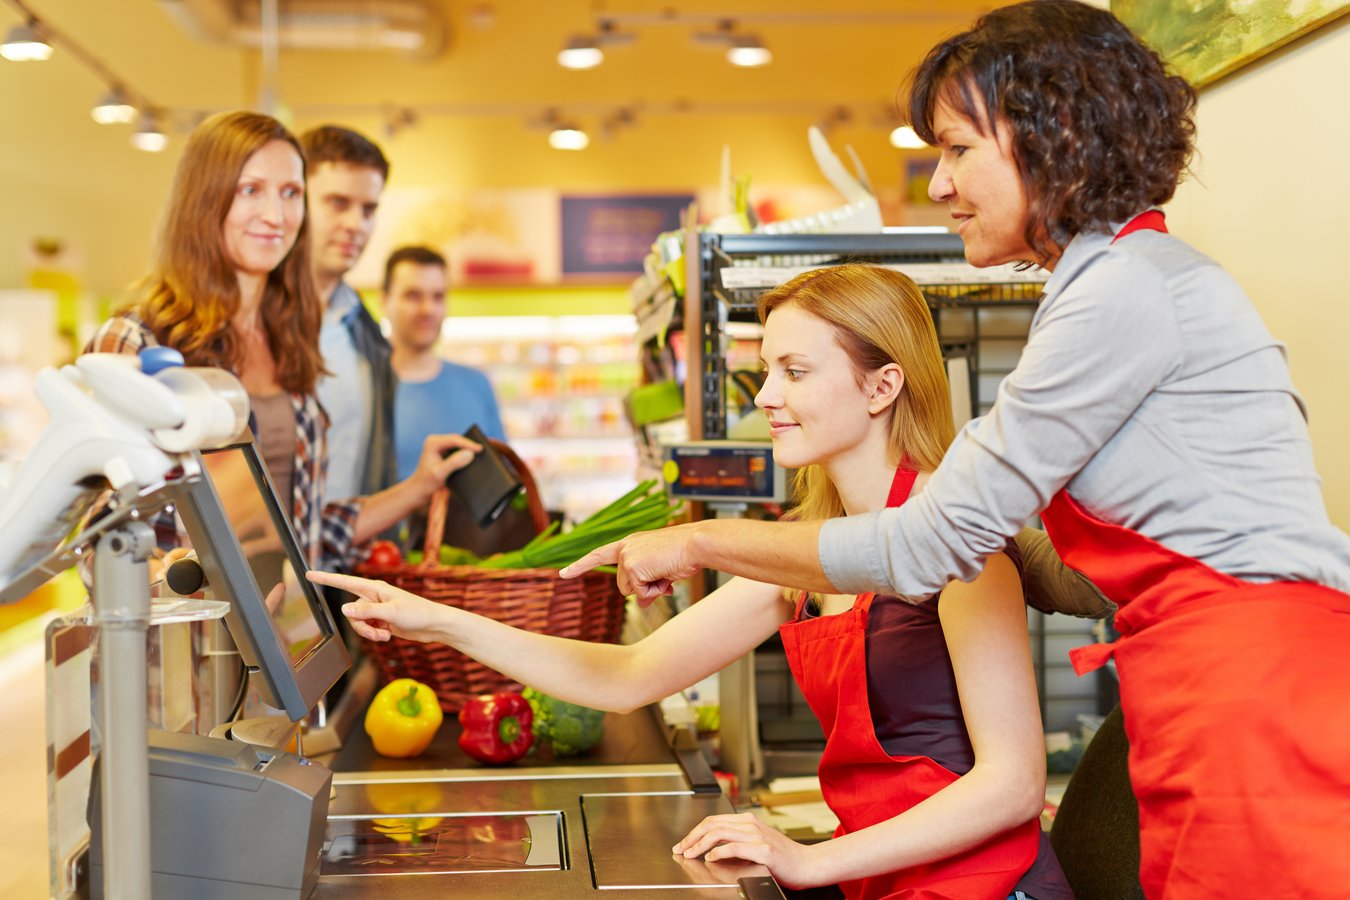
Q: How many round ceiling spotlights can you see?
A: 7